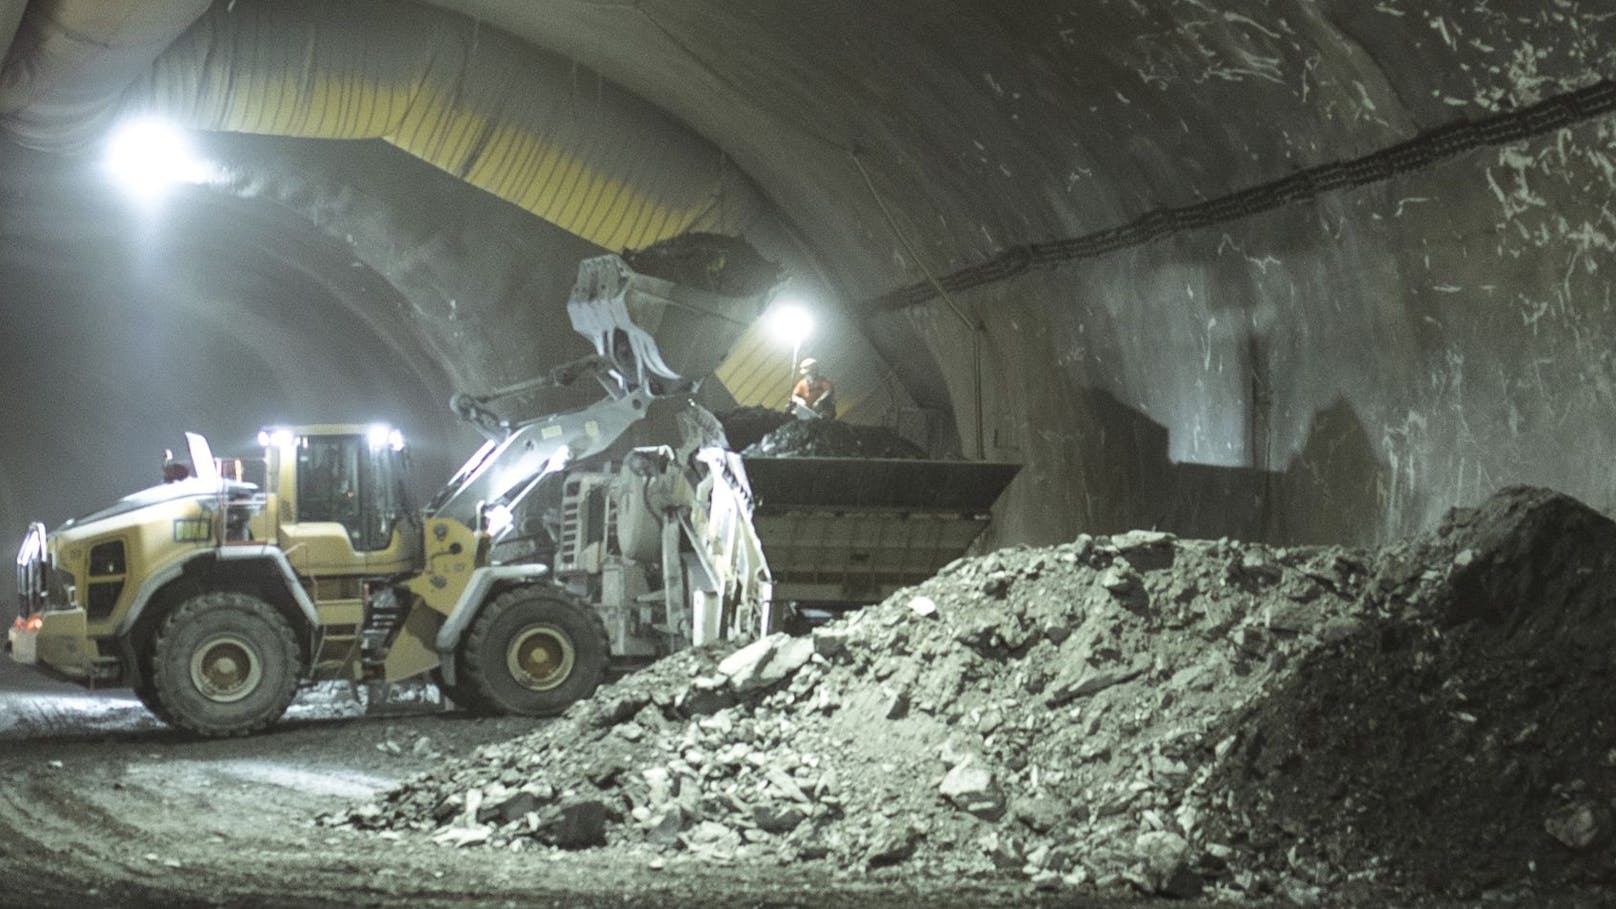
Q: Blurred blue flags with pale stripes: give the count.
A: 0